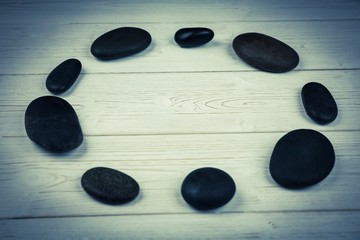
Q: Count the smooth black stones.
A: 9